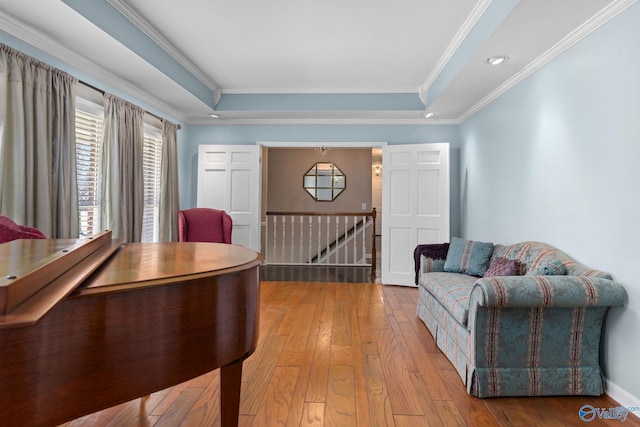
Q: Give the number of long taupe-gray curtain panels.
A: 3